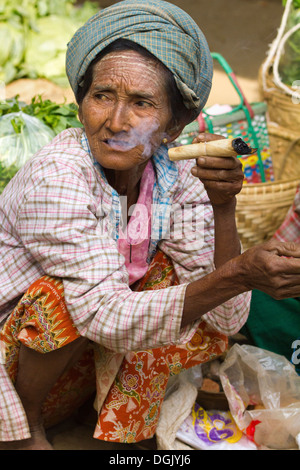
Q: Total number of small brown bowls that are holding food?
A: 1